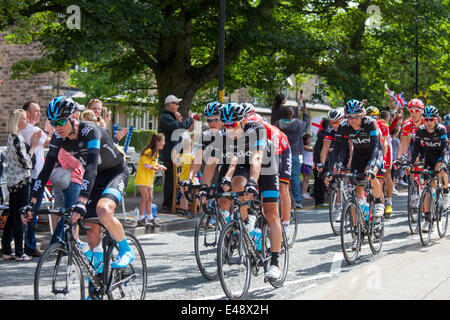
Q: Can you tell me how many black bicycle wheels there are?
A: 12